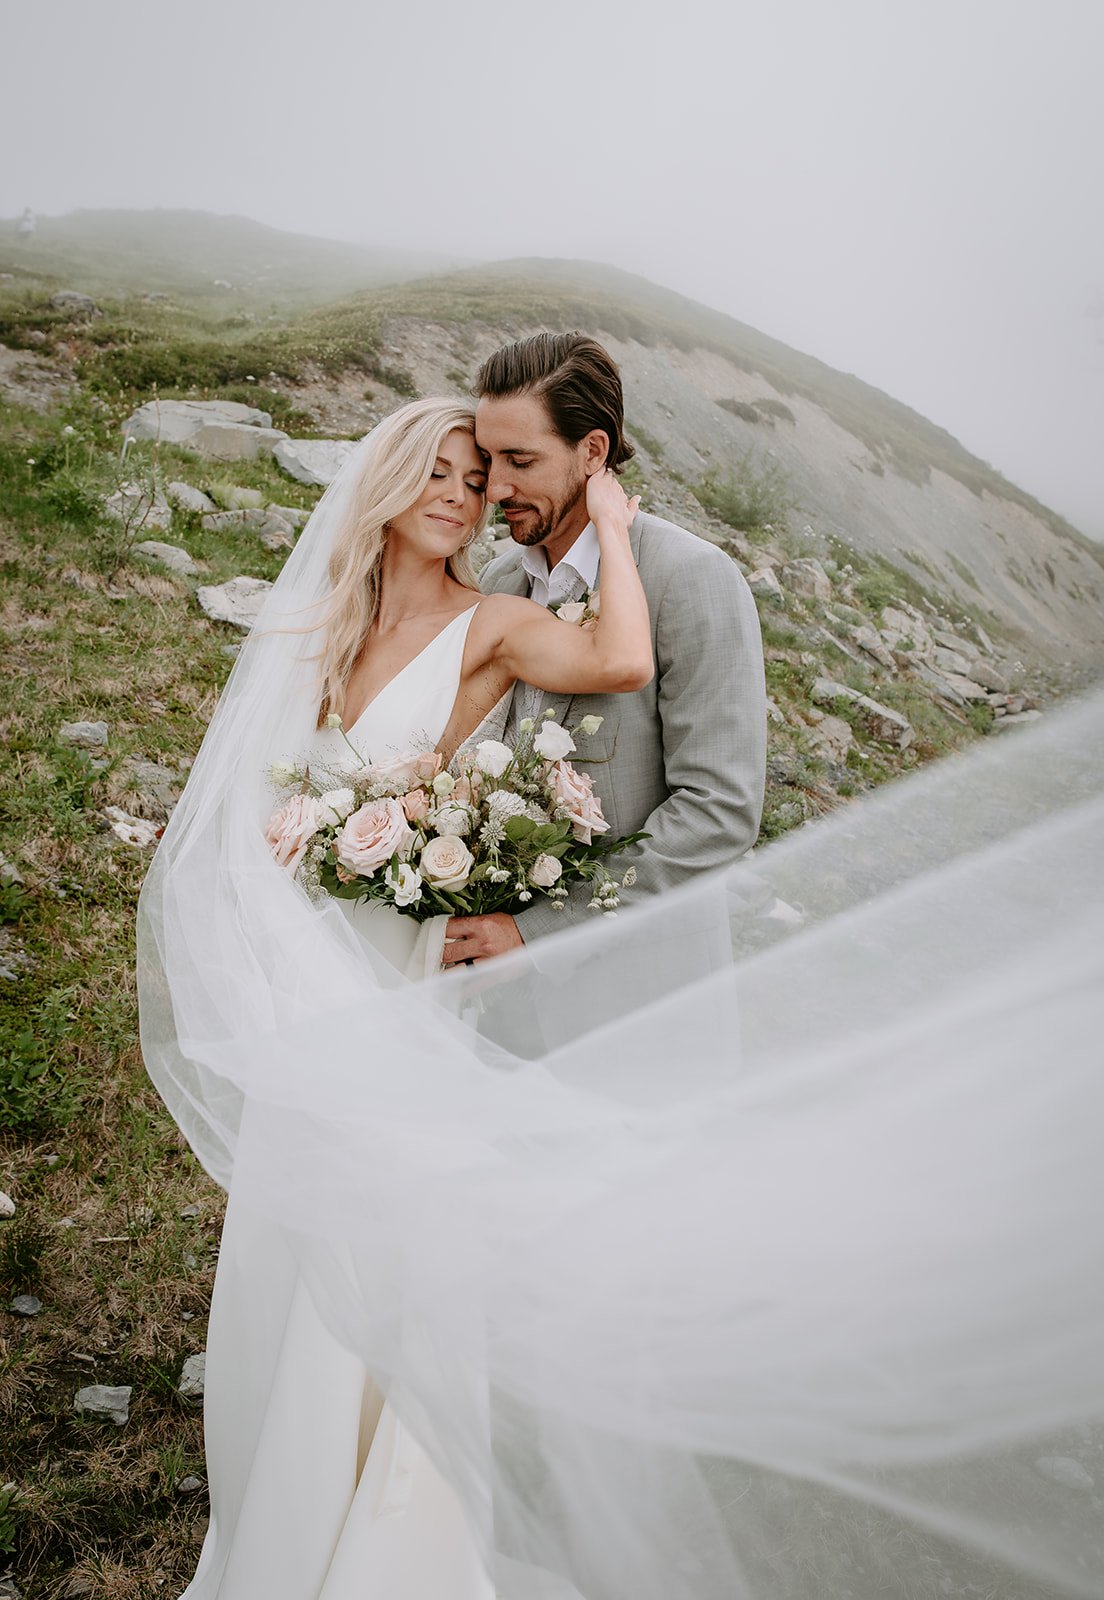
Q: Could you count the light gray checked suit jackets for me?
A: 1